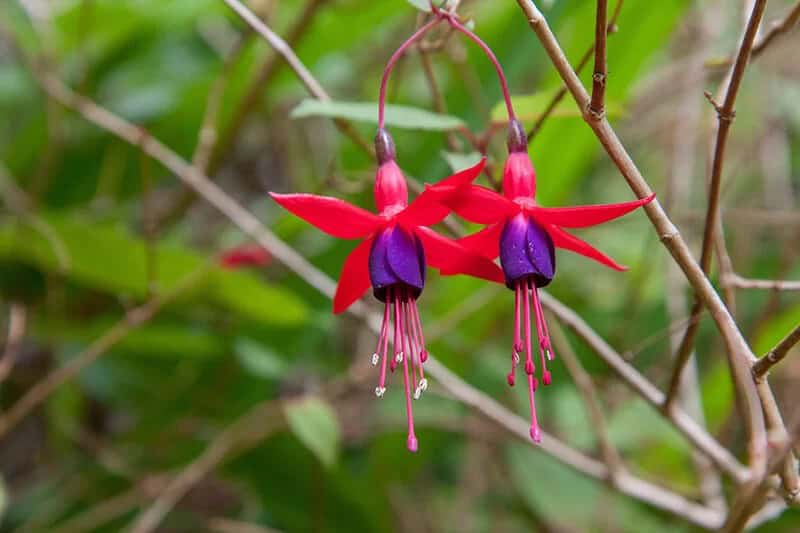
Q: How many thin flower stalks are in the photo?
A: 2